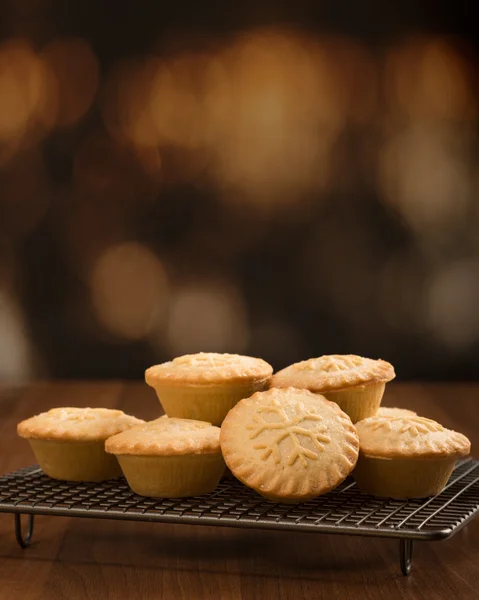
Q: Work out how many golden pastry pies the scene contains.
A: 7